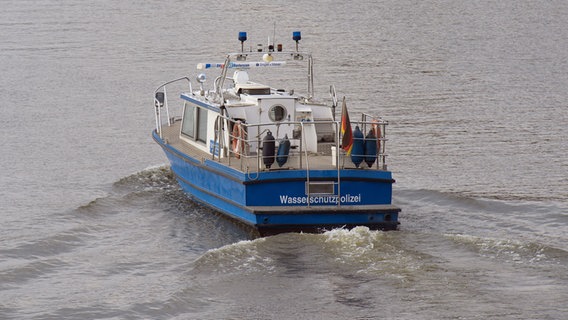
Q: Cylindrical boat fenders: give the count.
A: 4